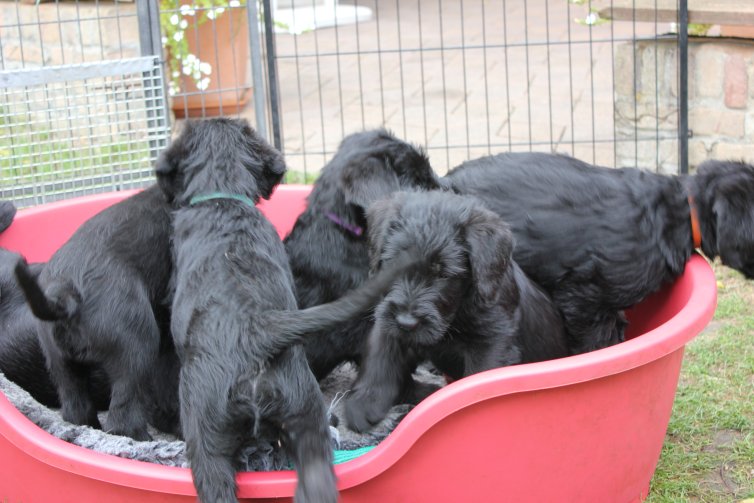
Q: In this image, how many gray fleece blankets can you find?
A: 1